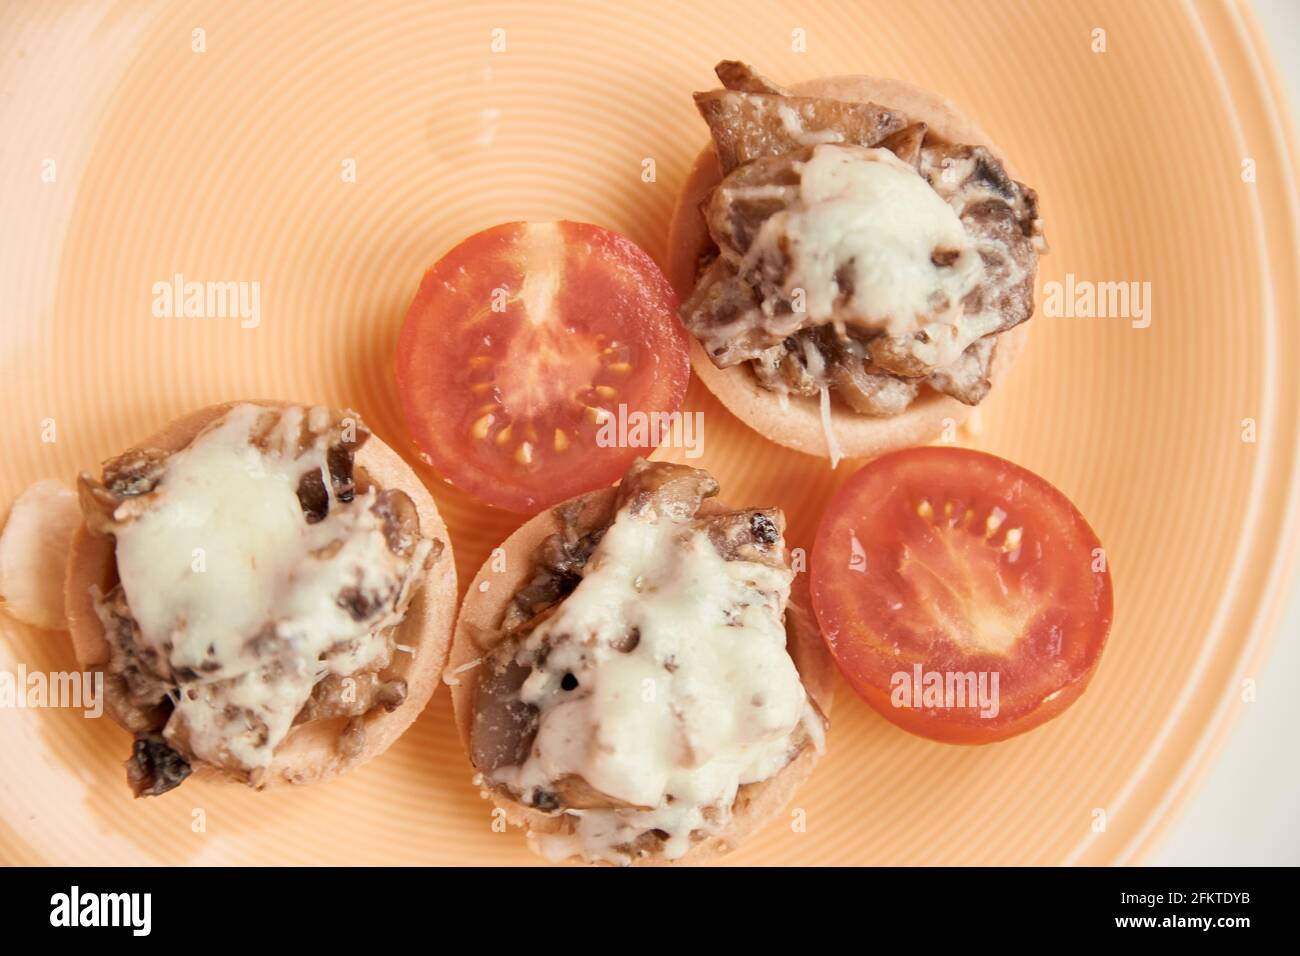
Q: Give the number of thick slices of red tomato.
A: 2